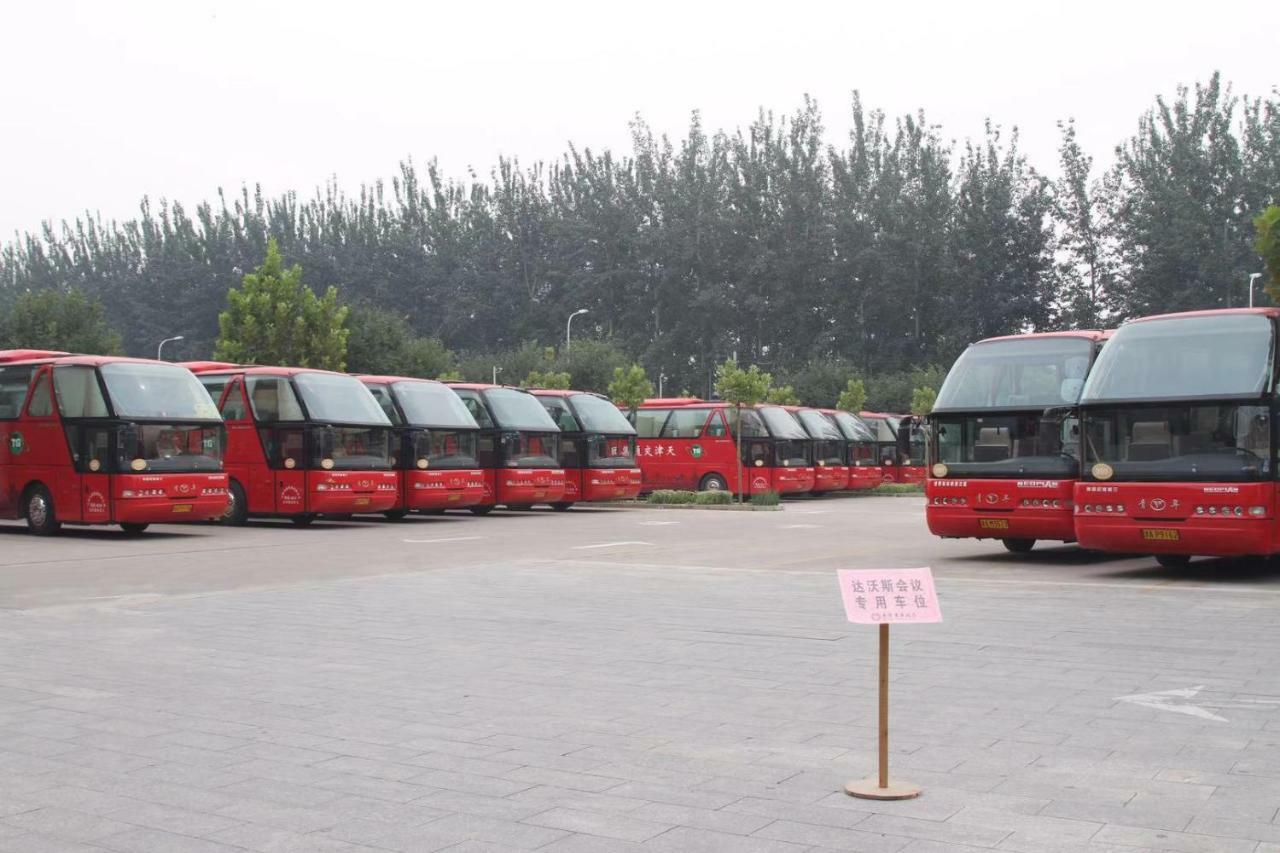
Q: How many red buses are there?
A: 11